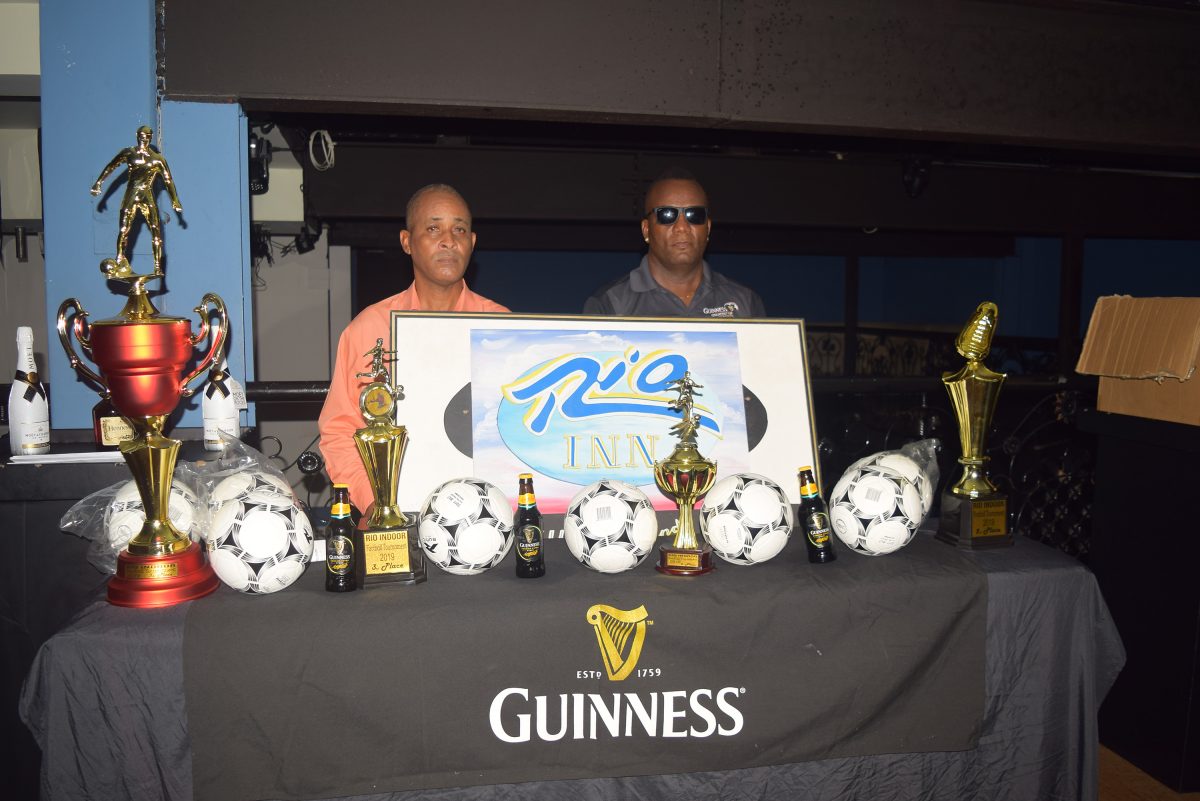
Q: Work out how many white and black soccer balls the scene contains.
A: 8